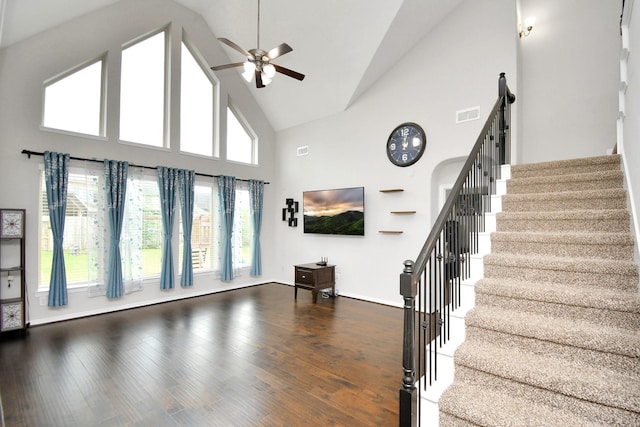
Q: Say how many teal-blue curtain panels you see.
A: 6